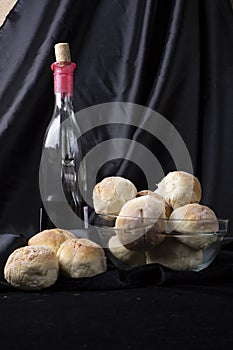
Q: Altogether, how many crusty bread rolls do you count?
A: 10